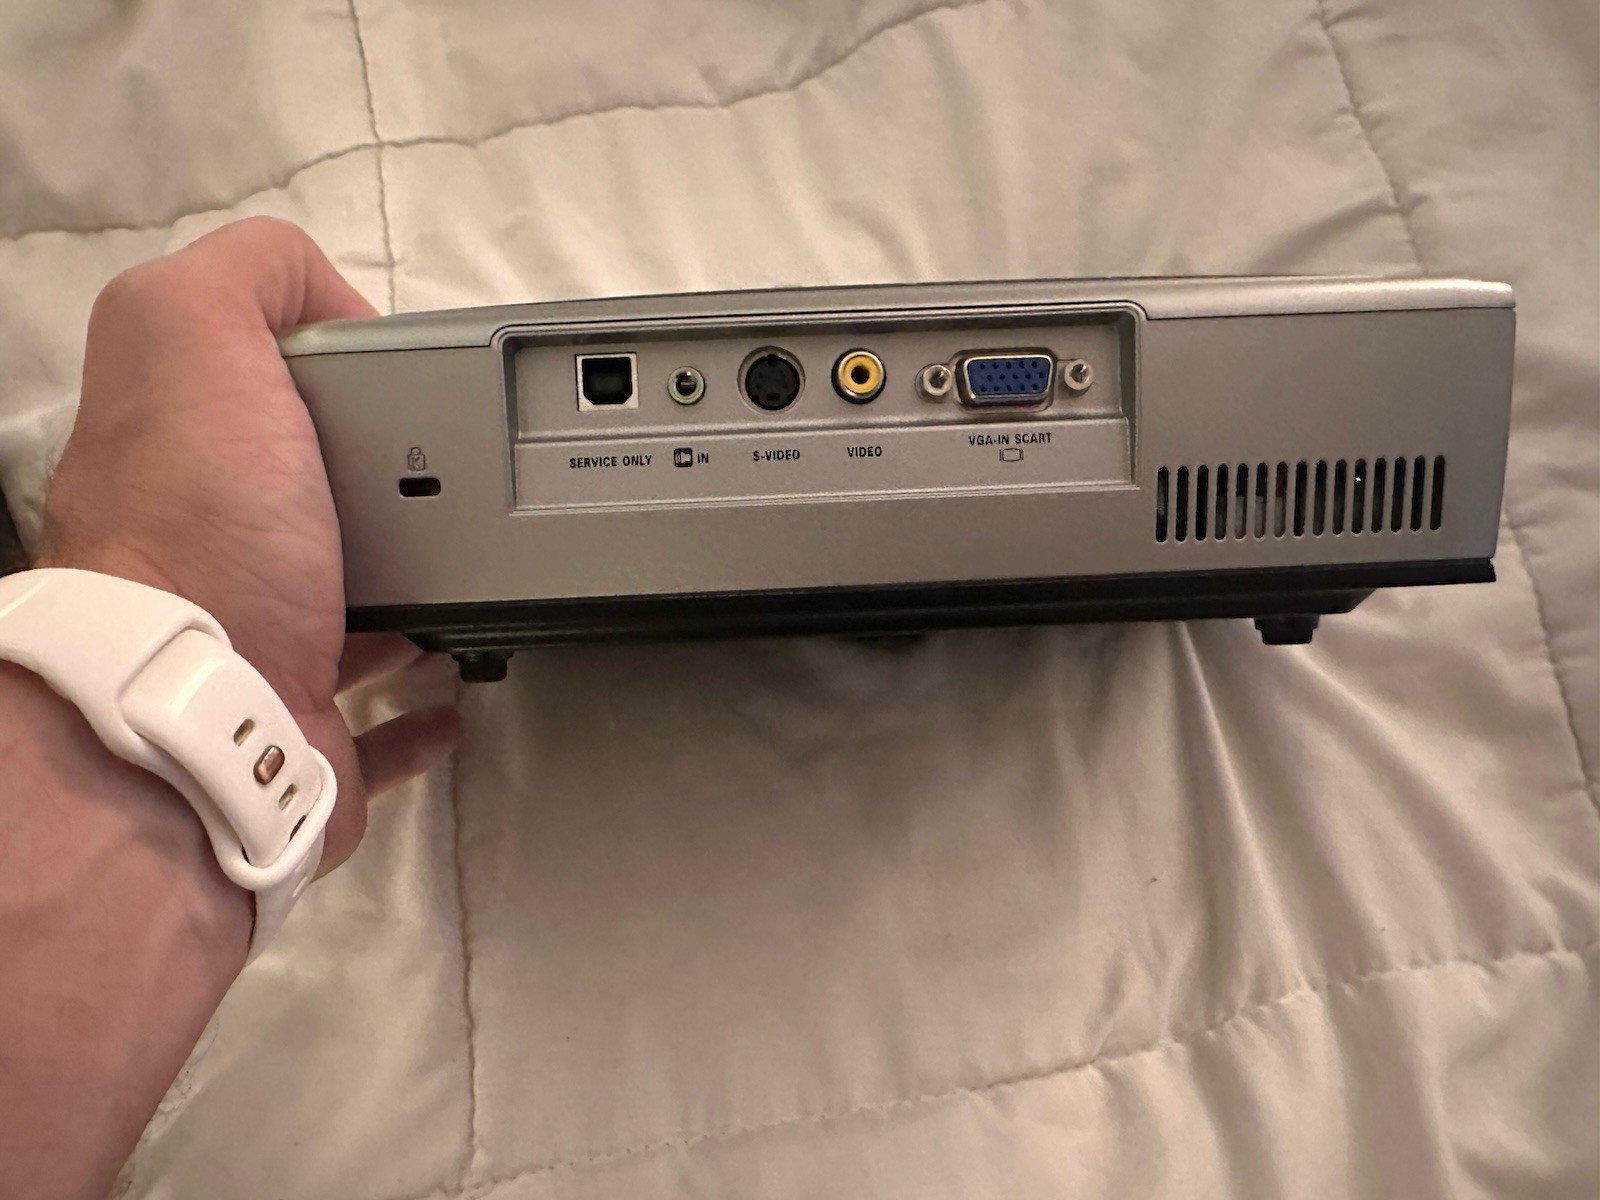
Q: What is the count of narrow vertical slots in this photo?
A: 15